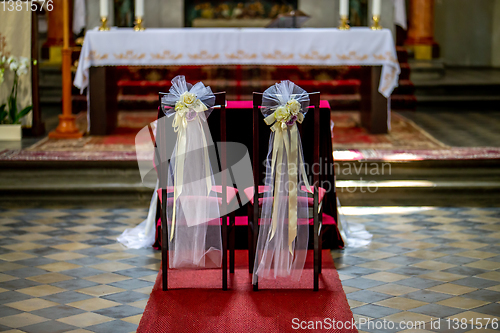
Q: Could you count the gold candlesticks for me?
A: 4